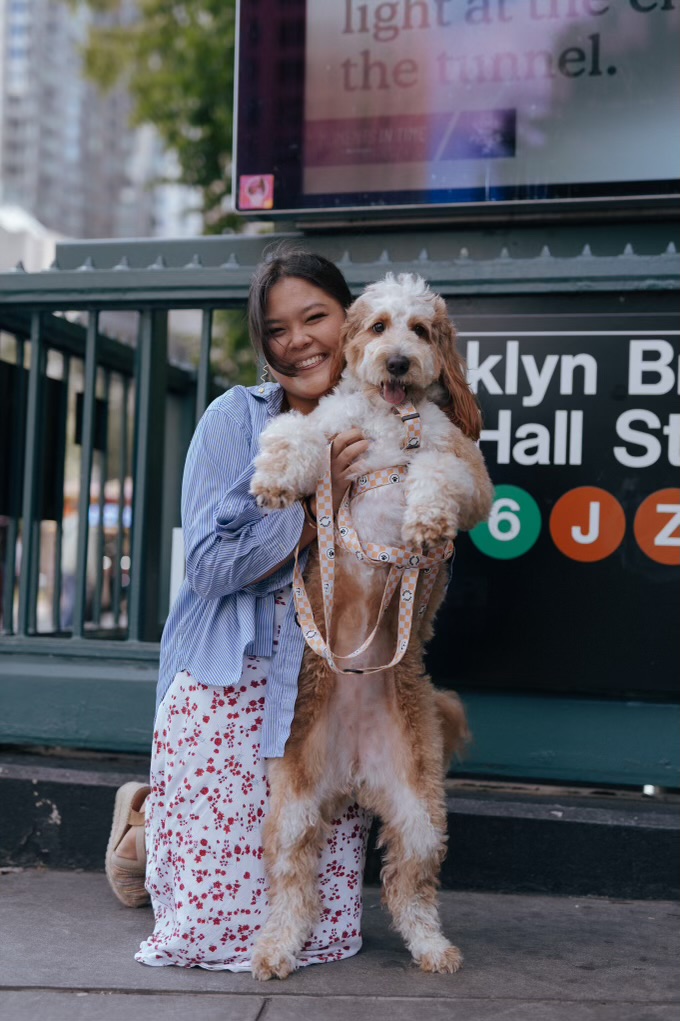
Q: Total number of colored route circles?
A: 3